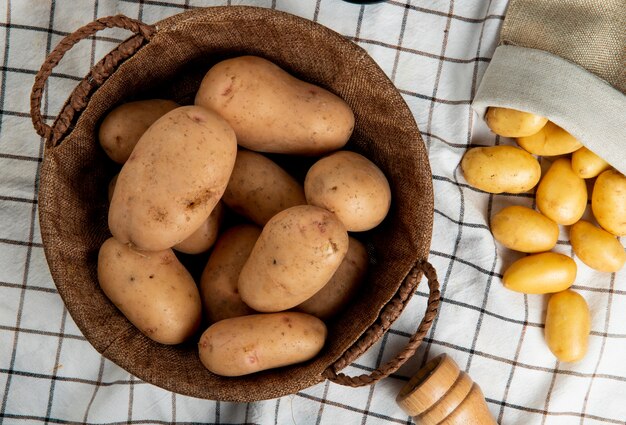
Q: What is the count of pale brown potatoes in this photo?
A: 11